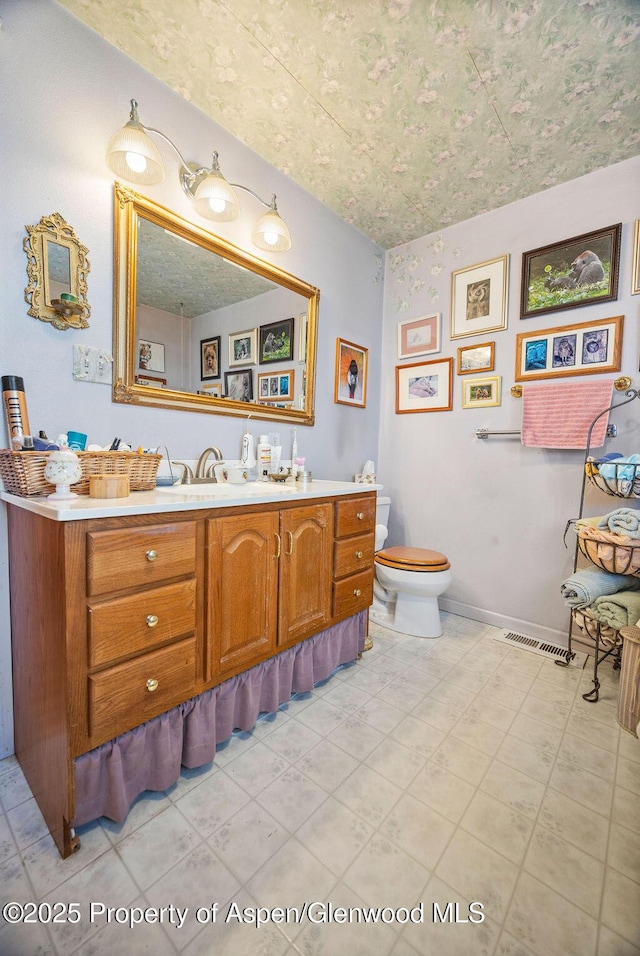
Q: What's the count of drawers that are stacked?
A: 6